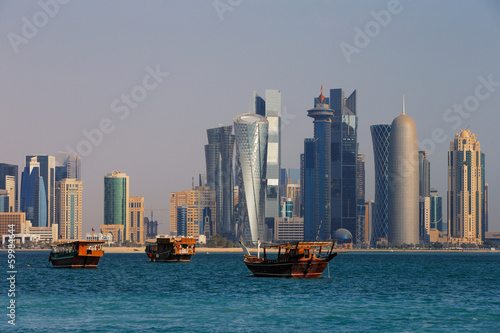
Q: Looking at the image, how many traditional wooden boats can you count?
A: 3